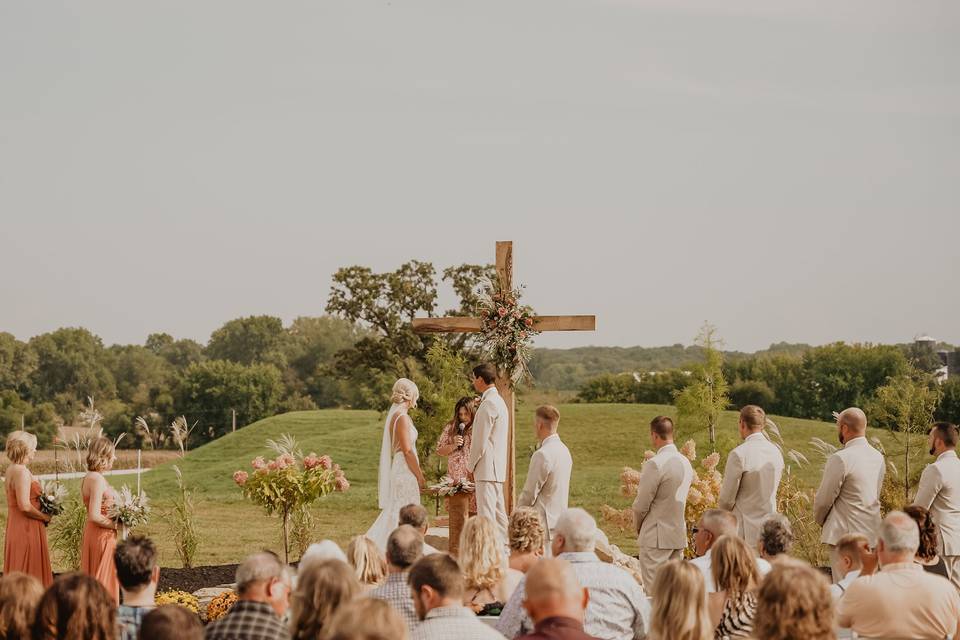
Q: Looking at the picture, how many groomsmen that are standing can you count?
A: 5